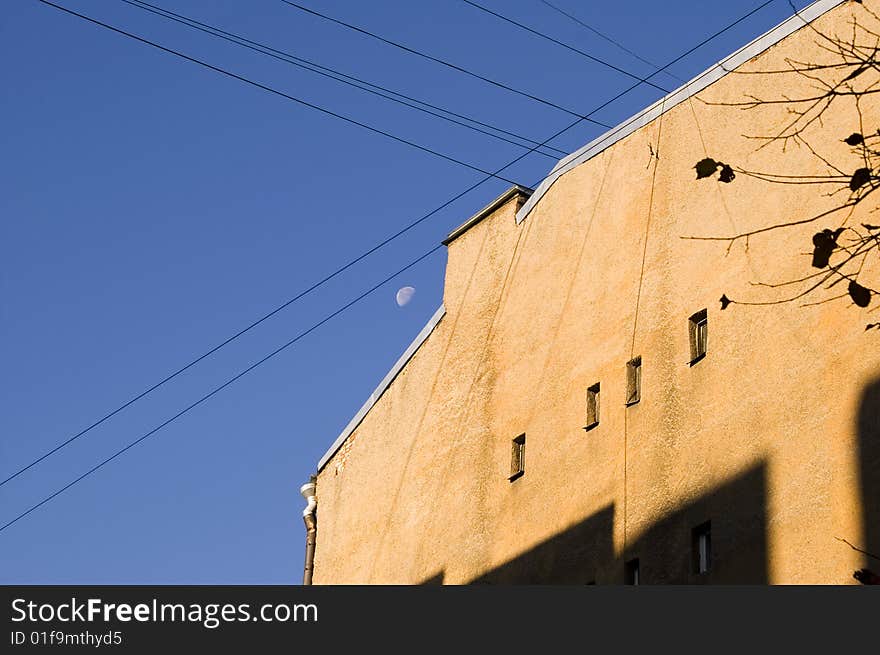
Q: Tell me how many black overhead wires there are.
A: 8